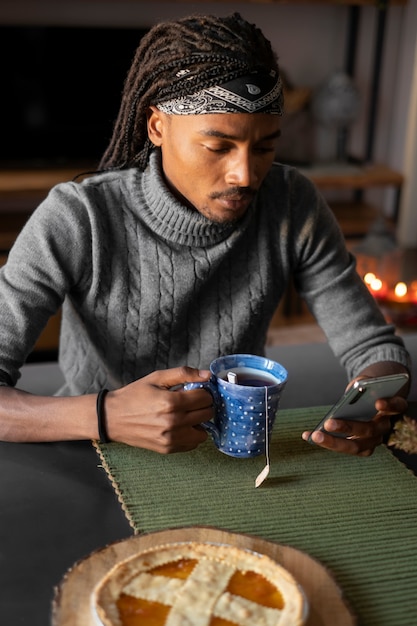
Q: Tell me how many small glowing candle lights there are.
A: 3